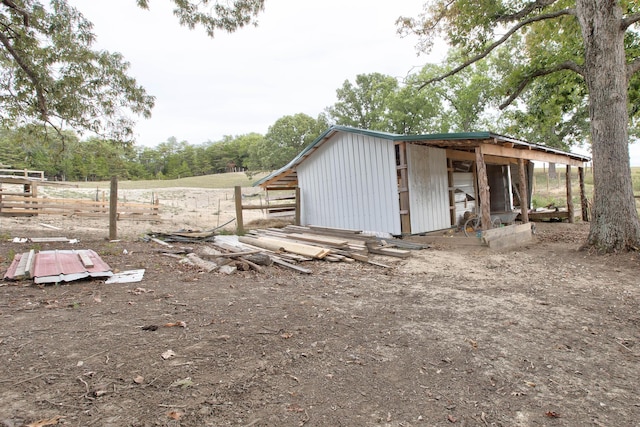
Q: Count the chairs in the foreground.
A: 0